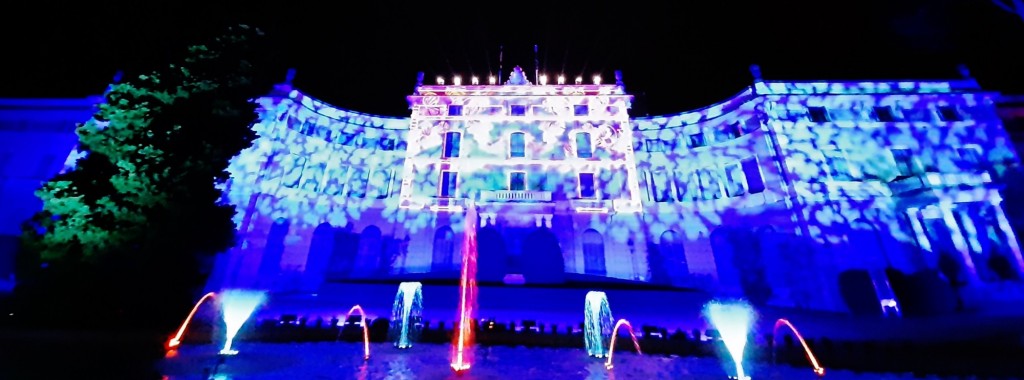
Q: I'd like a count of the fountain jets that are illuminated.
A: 9